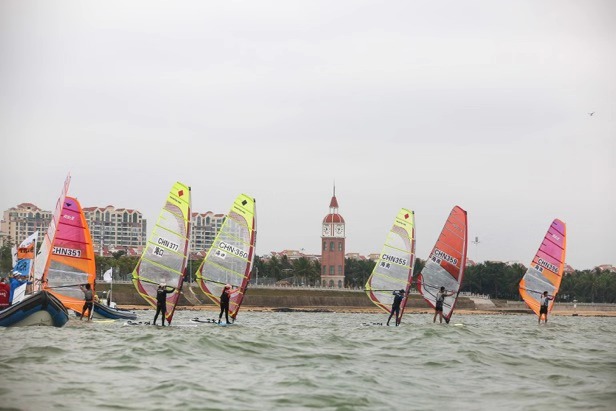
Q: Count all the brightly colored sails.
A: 6